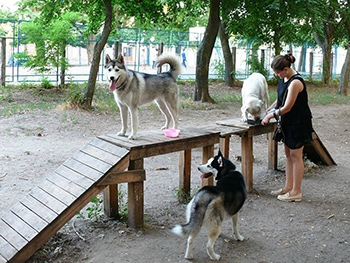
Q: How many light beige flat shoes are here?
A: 2